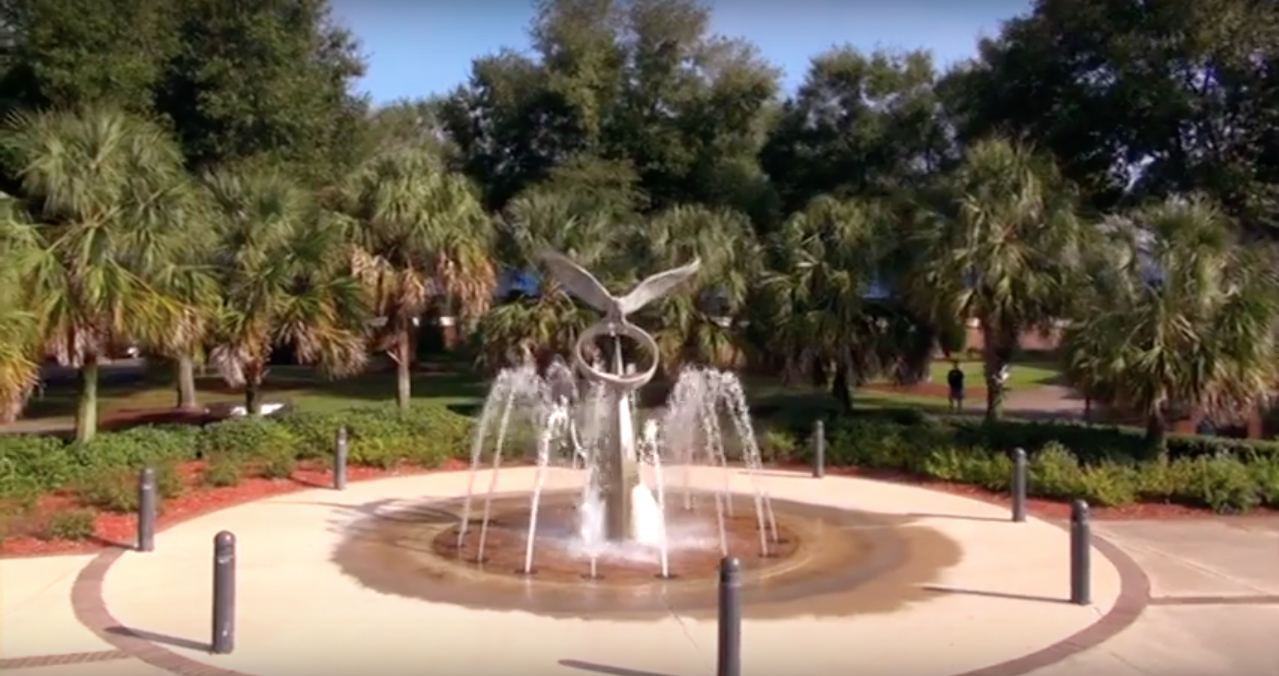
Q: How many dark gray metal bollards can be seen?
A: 7